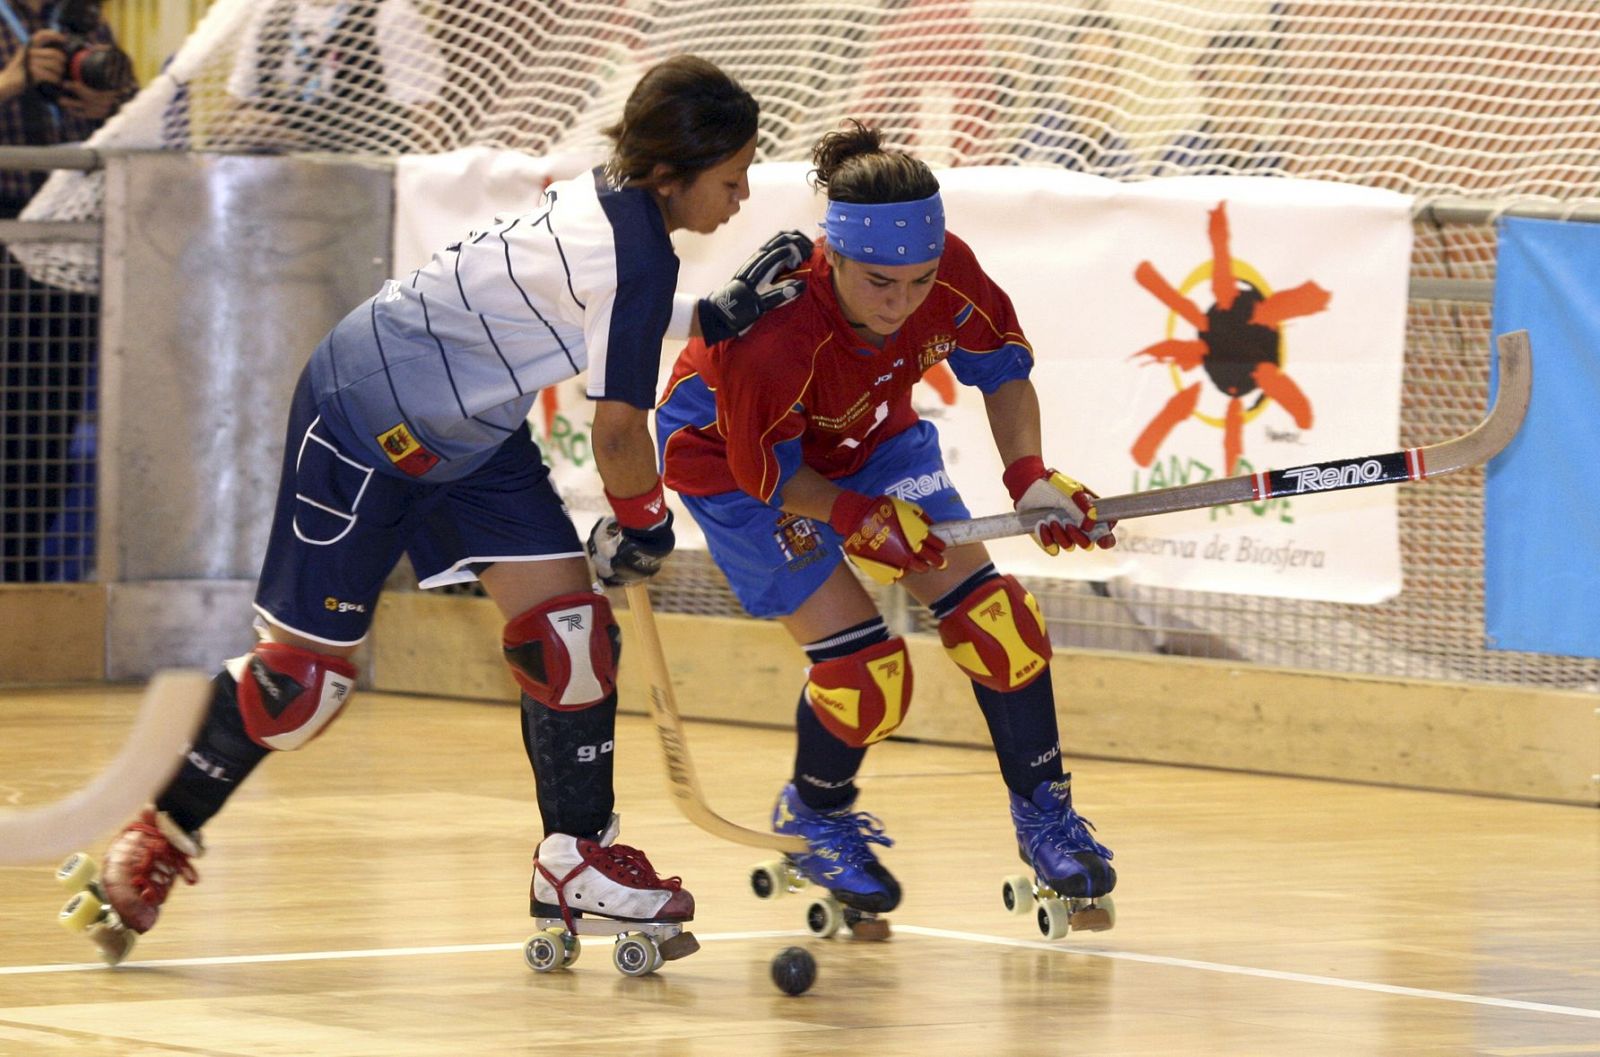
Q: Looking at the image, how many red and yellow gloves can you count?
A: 2